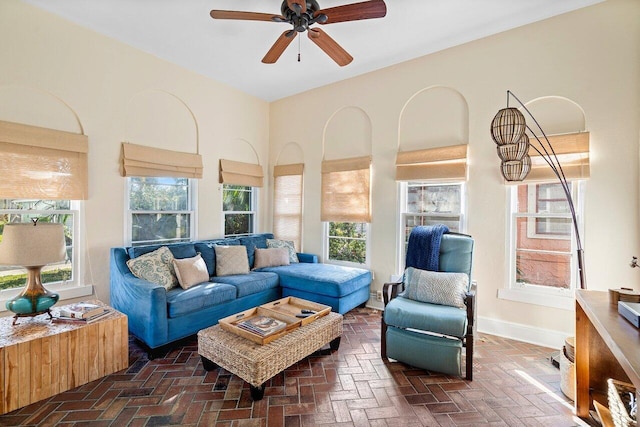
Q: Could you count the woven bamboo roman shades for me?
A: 7